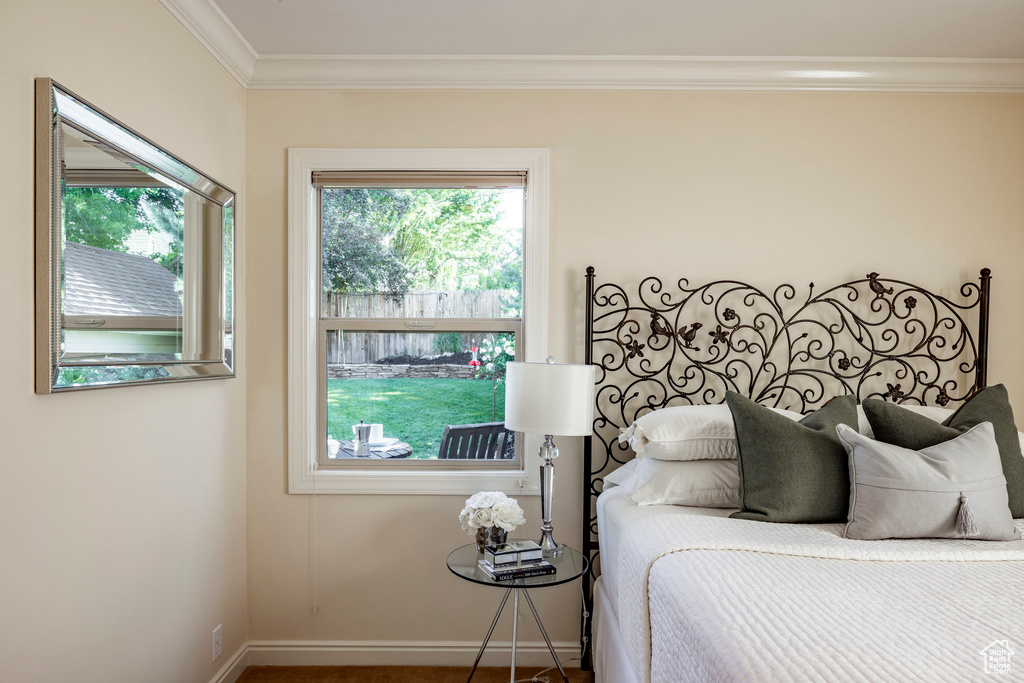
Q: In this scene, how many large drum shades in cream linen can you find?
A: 1